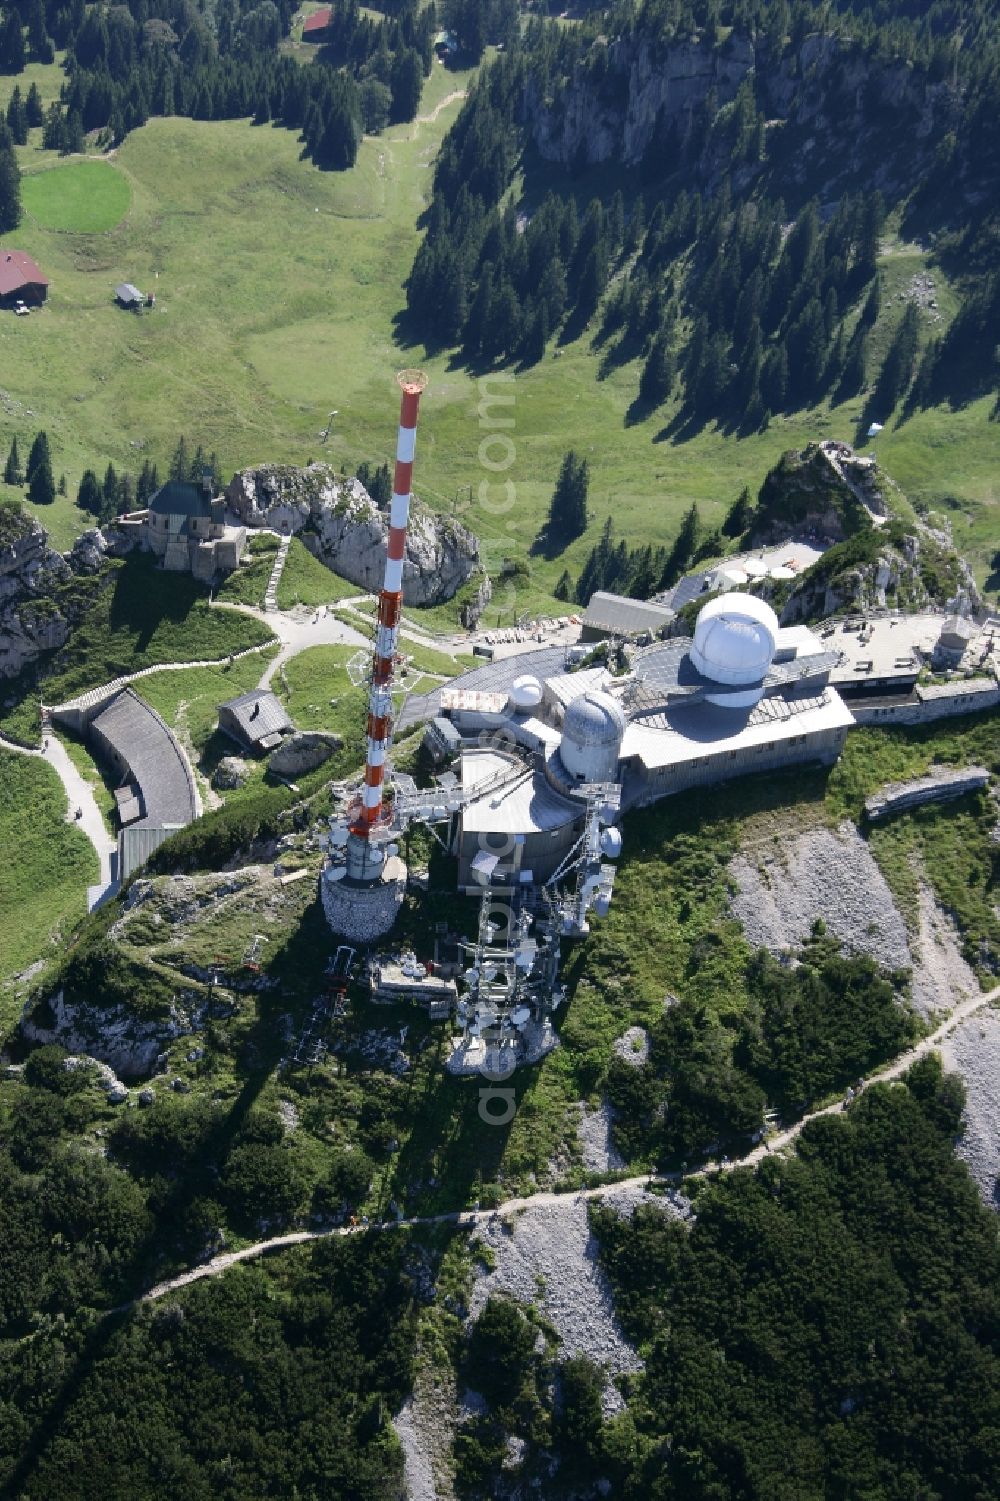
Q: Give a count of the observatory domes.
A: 3